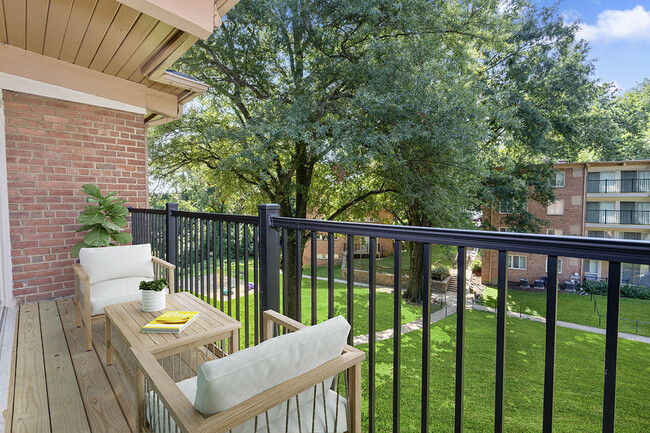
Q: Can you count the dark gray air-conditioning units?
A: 3